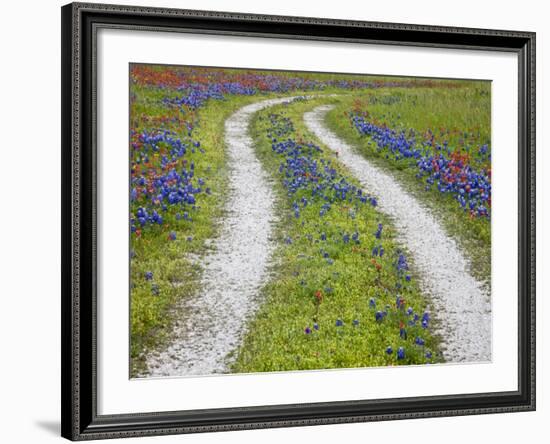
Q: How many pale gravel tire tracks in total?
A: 2